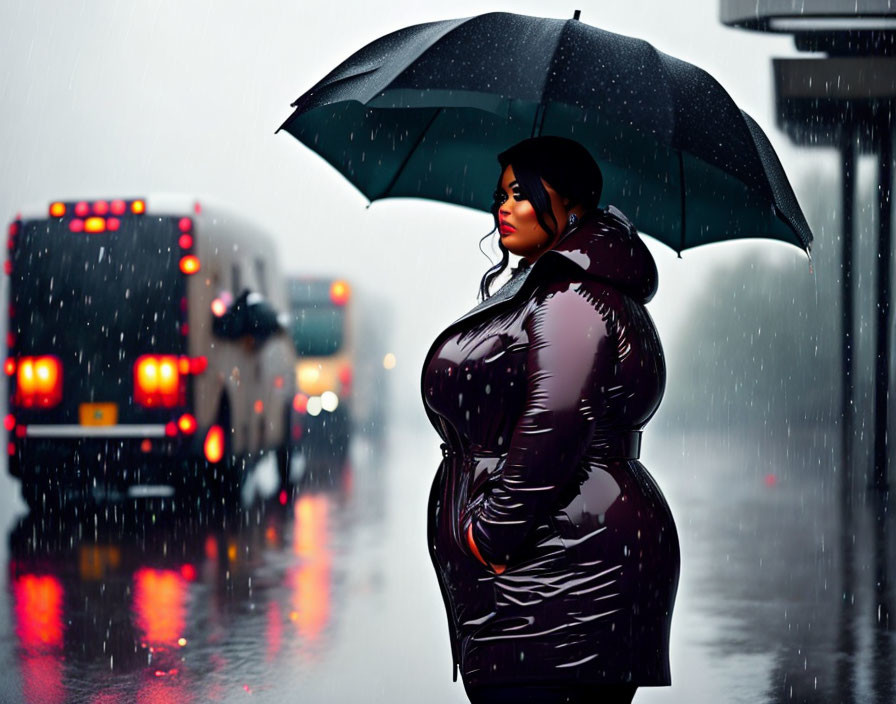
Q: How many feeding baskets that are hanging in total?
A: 0